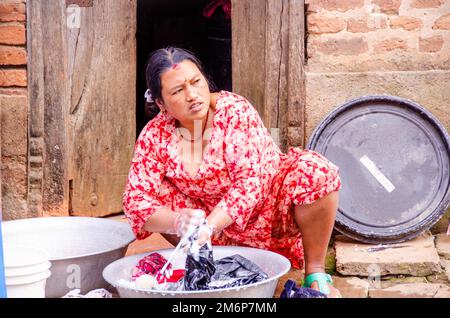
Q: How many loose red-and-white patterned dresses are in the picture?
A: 1